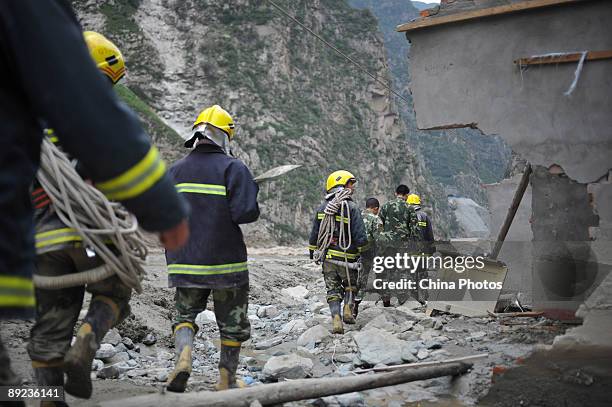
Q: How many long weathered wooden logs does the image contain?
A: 1